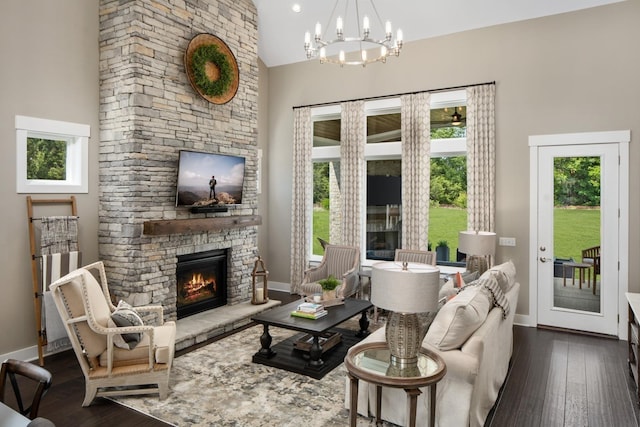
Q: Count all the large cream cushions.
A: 2